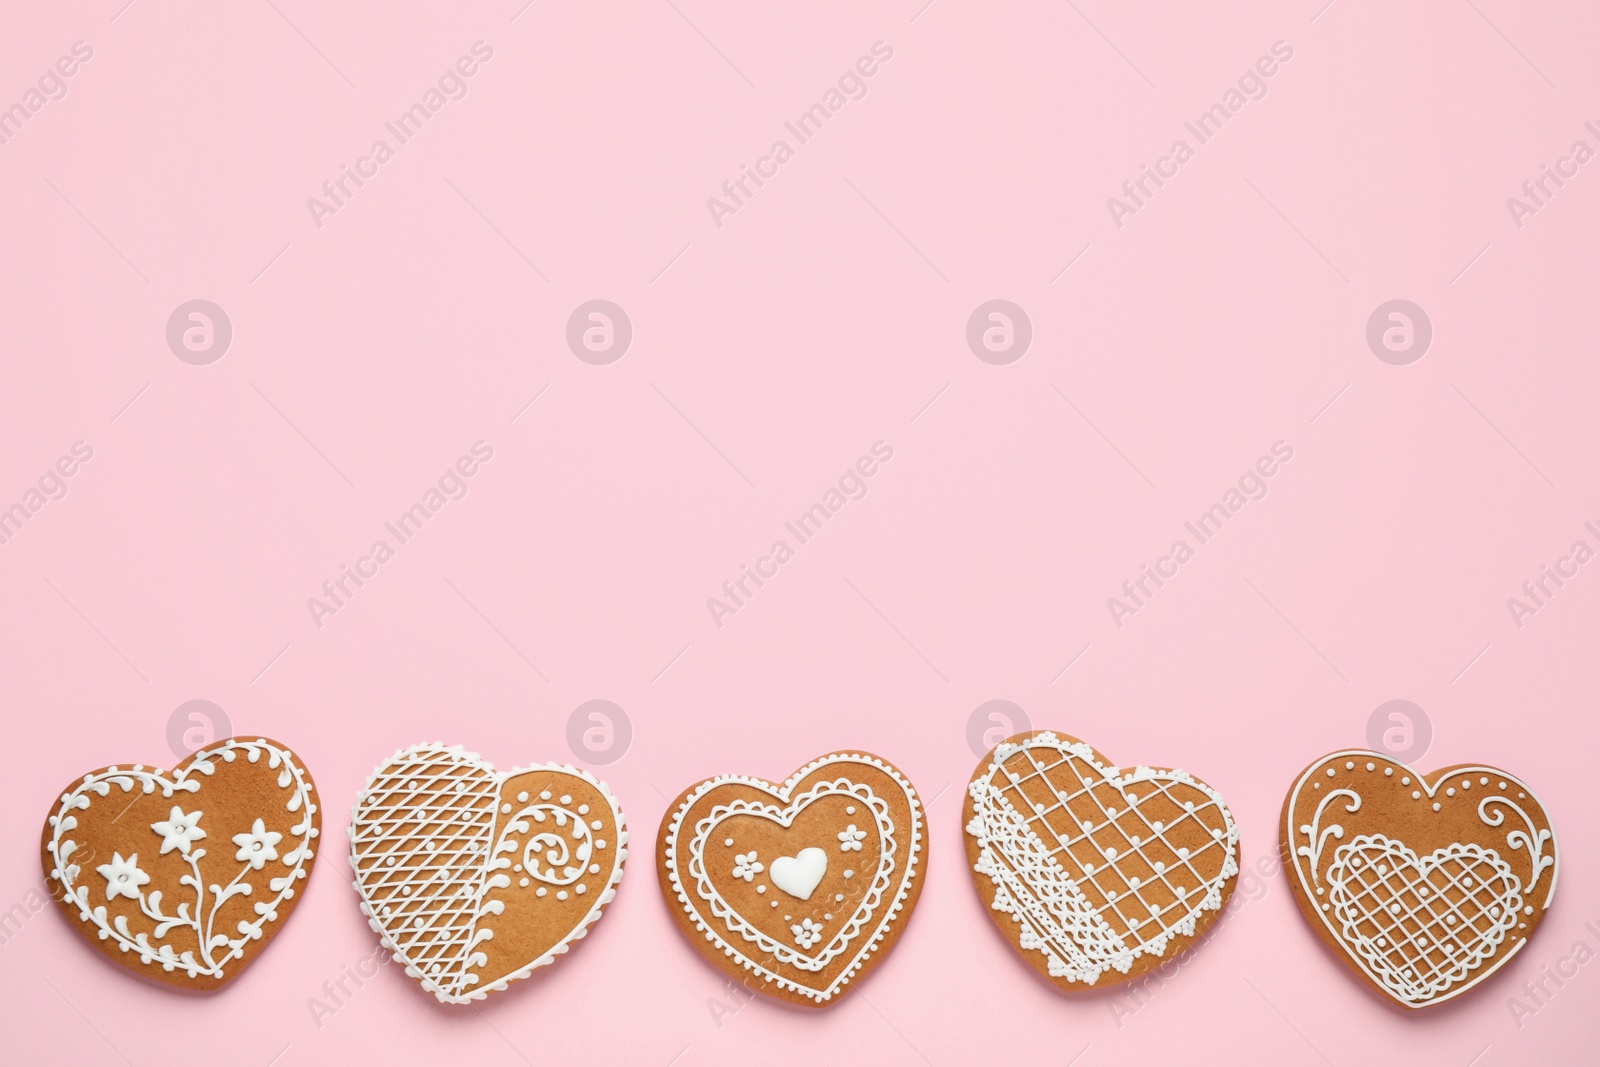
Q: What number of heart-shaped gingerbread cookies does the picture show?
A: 5